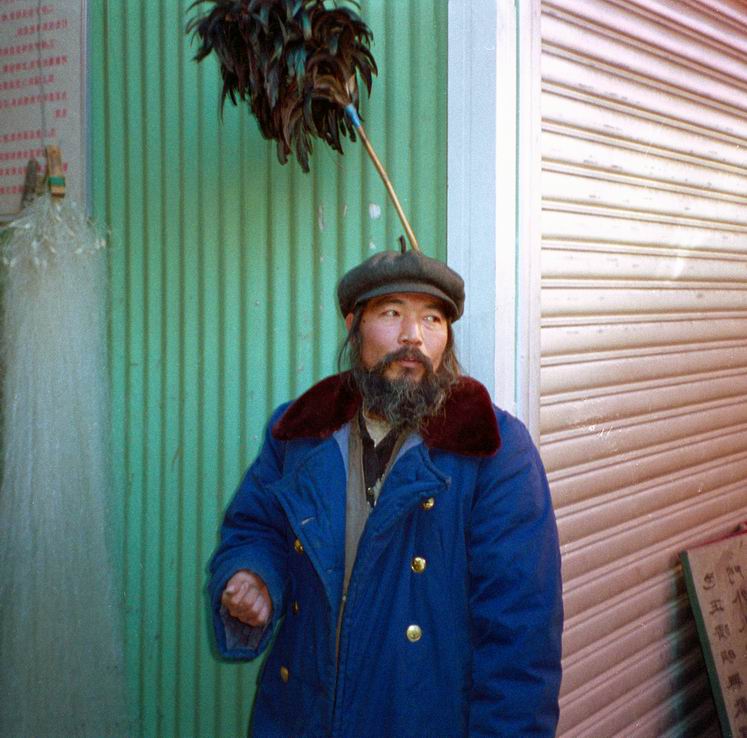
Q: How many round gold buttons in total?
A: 6